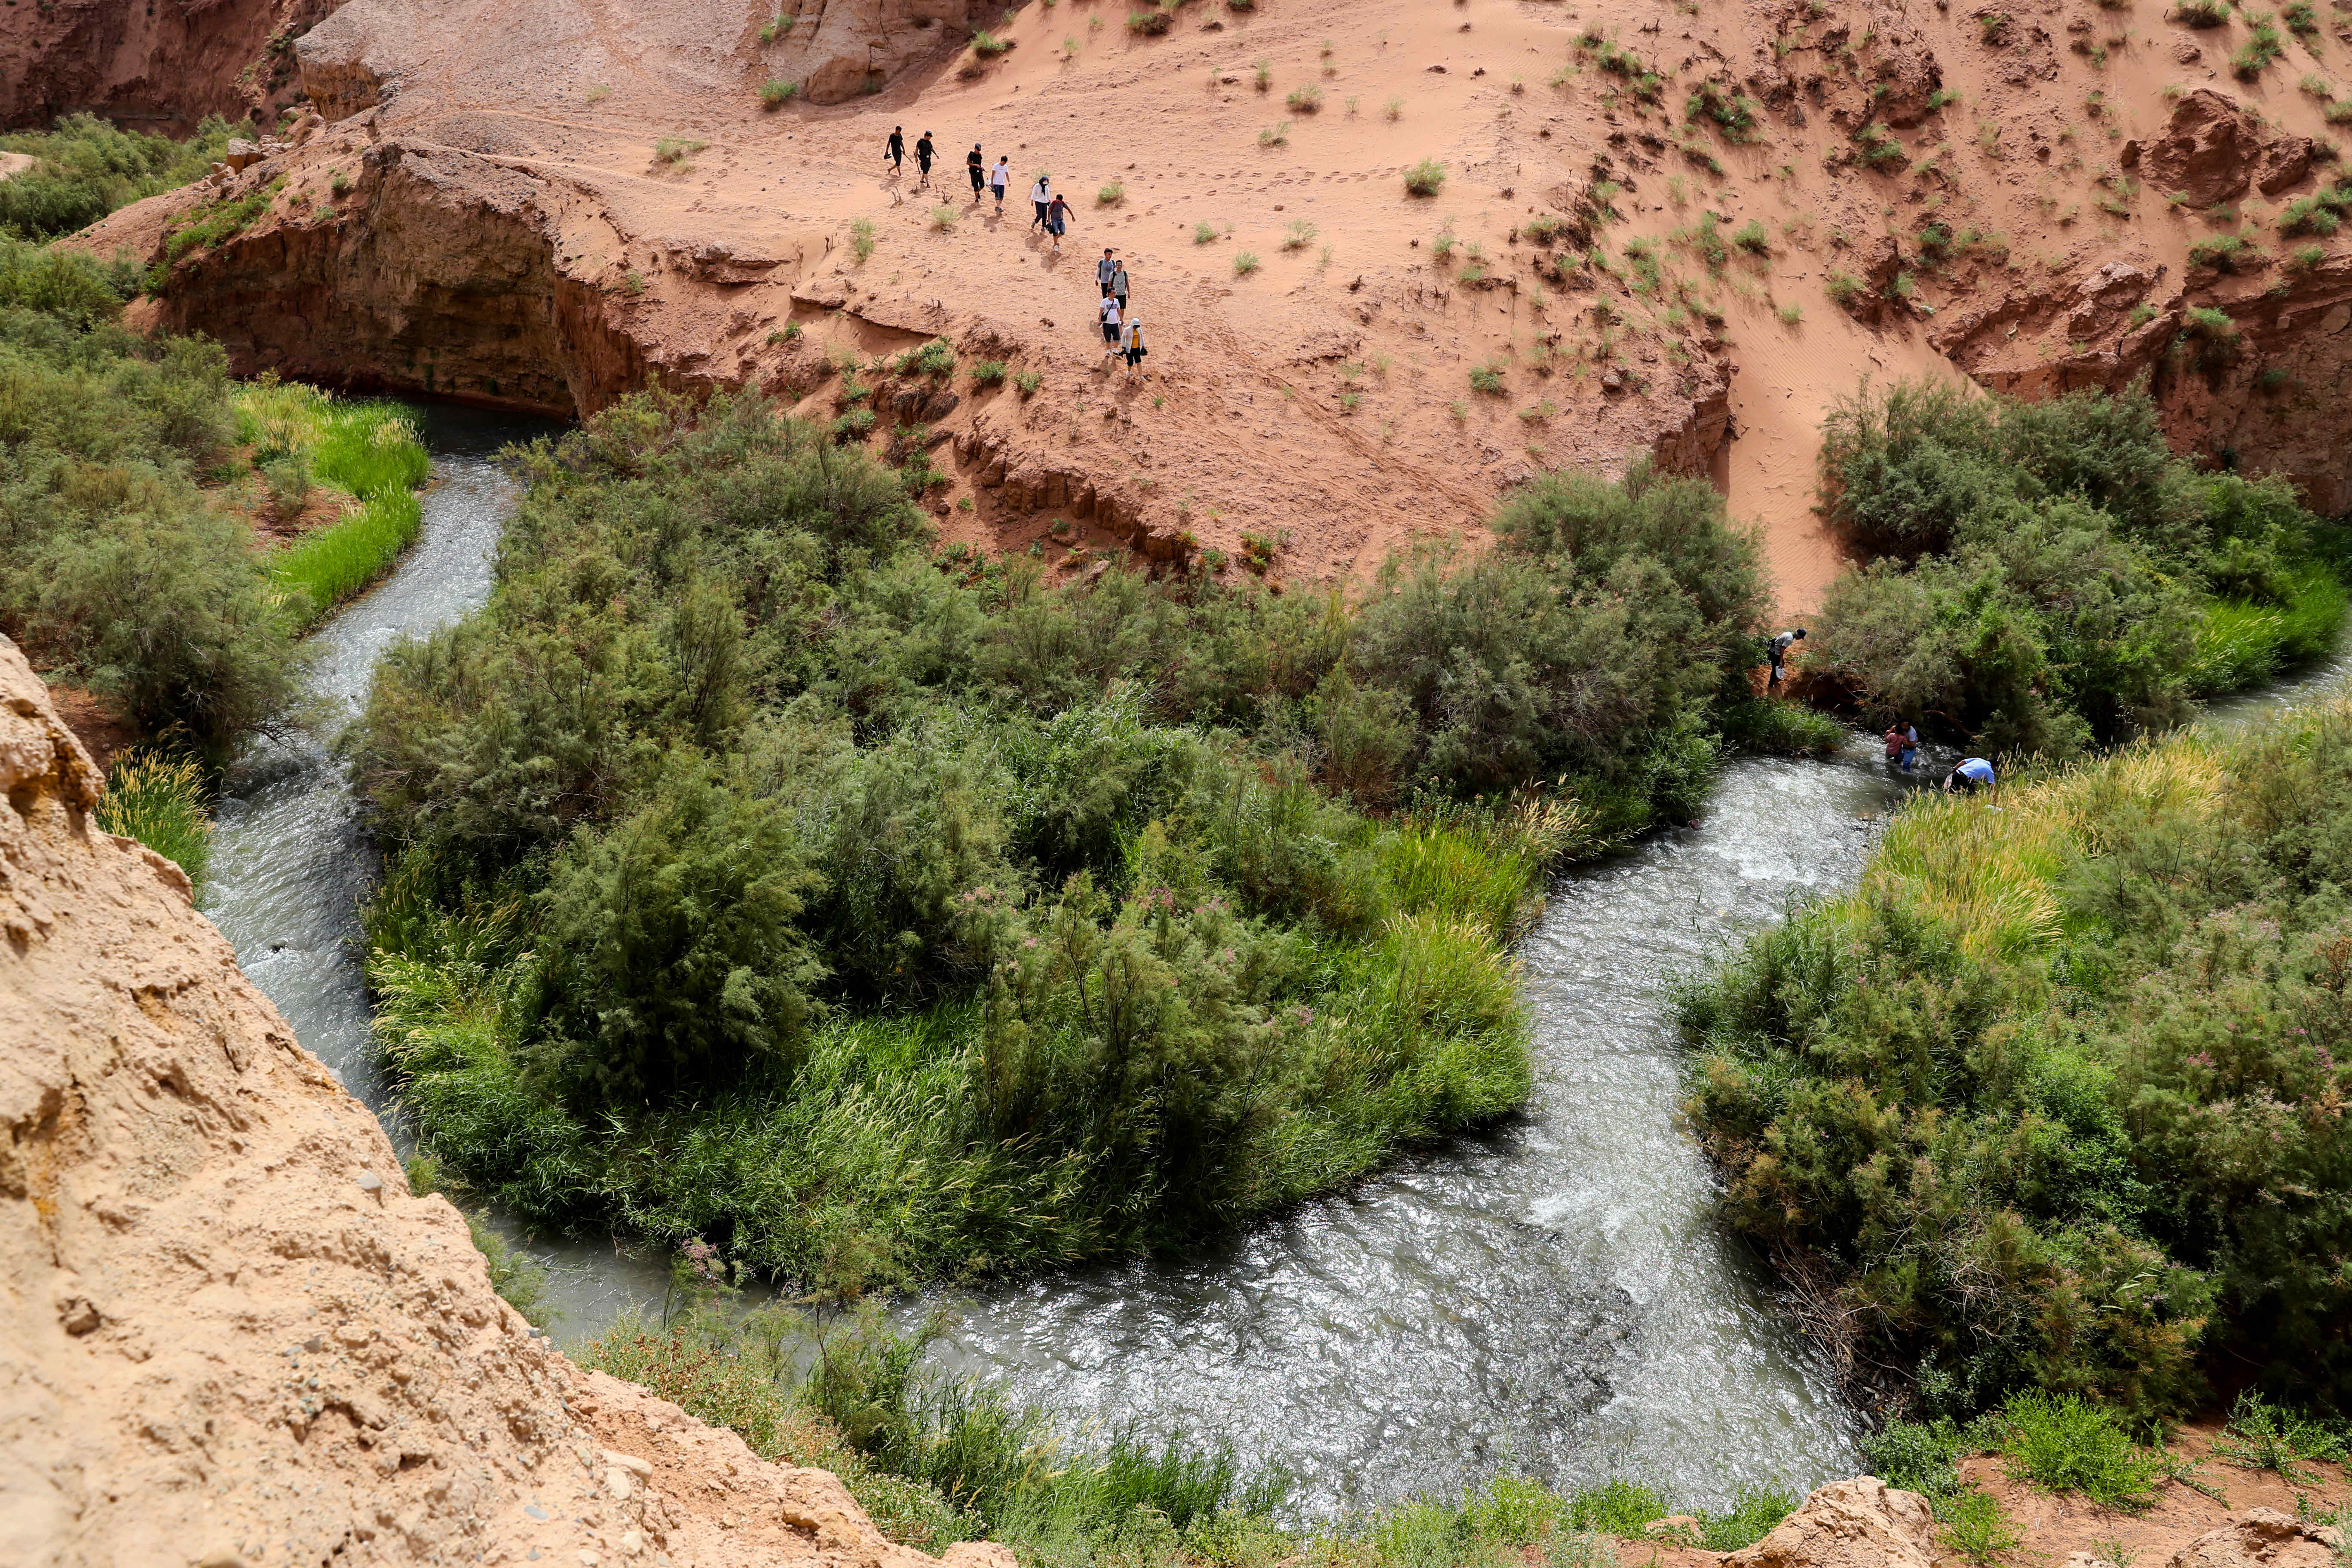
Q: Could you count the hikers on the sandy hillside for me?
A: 10